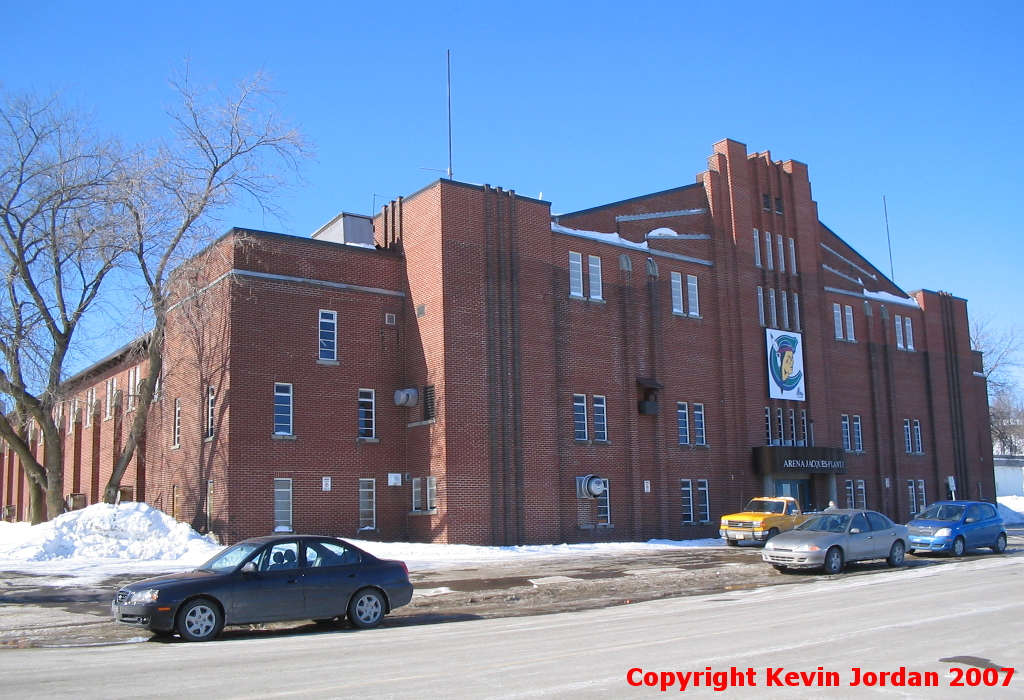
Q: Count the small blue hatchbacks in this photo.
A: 1